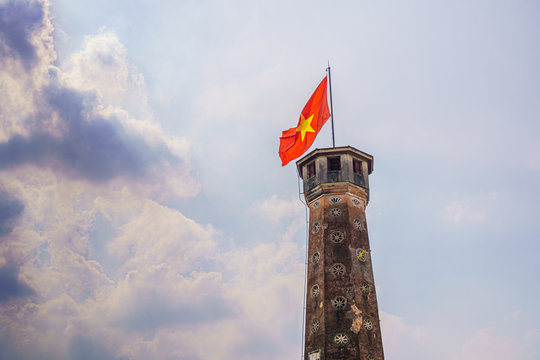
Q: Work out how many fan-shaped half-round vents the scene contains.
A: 3